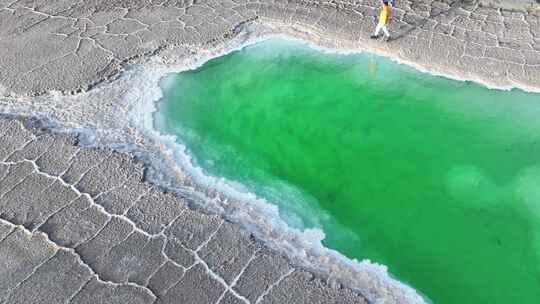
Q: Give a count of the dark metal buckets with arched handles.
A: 0